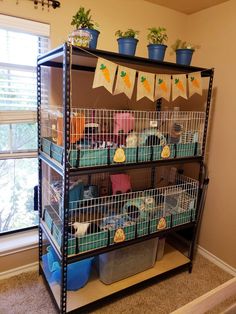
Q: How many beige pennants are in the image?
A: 6